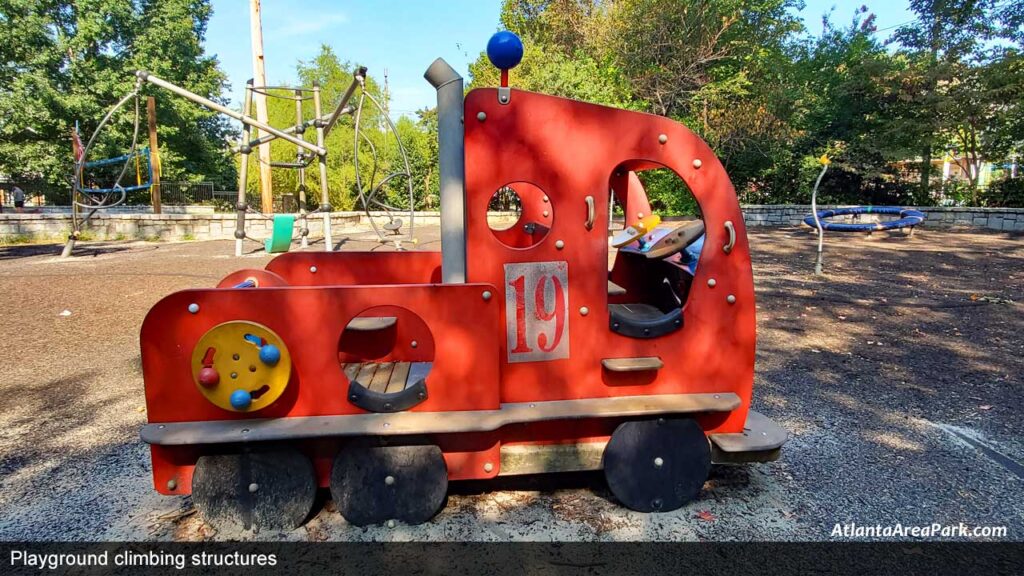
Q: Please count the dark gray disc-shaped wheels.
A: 3